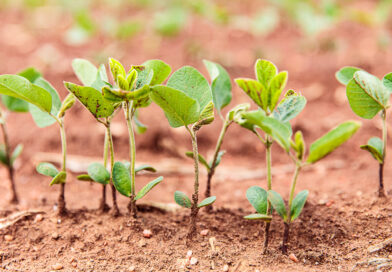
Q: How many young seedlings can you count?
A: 10